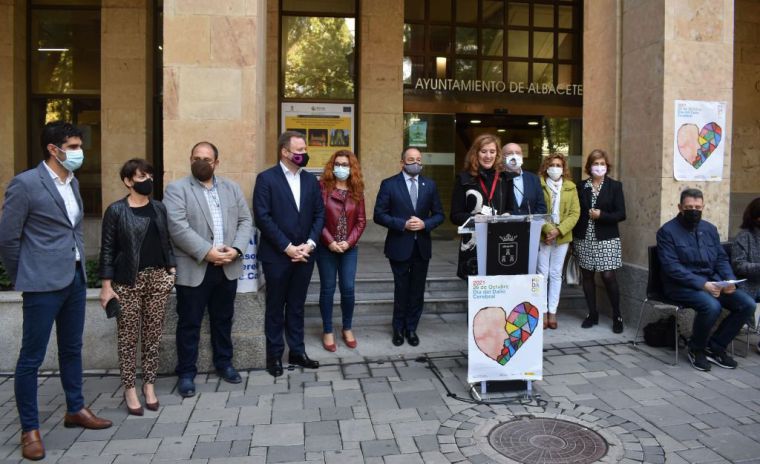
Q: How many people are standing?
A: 10